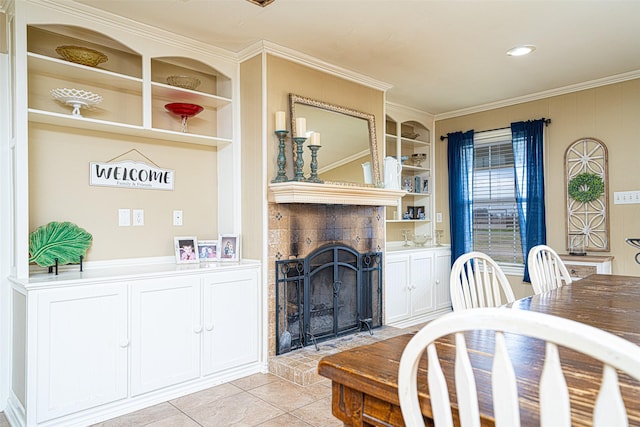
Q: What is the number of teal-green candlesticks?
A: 3